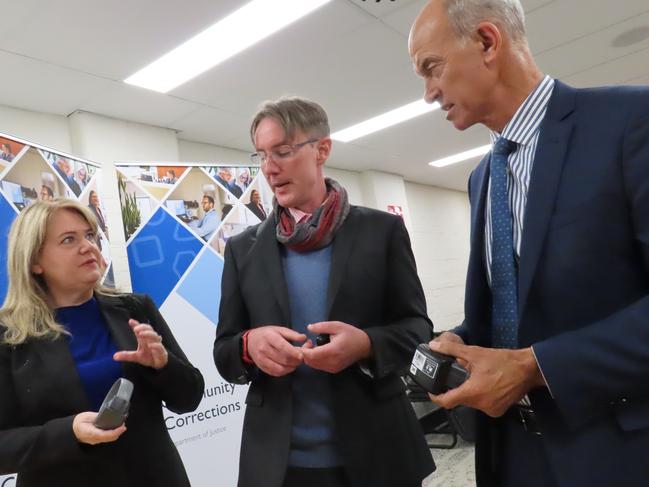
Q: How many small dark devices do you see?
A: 3